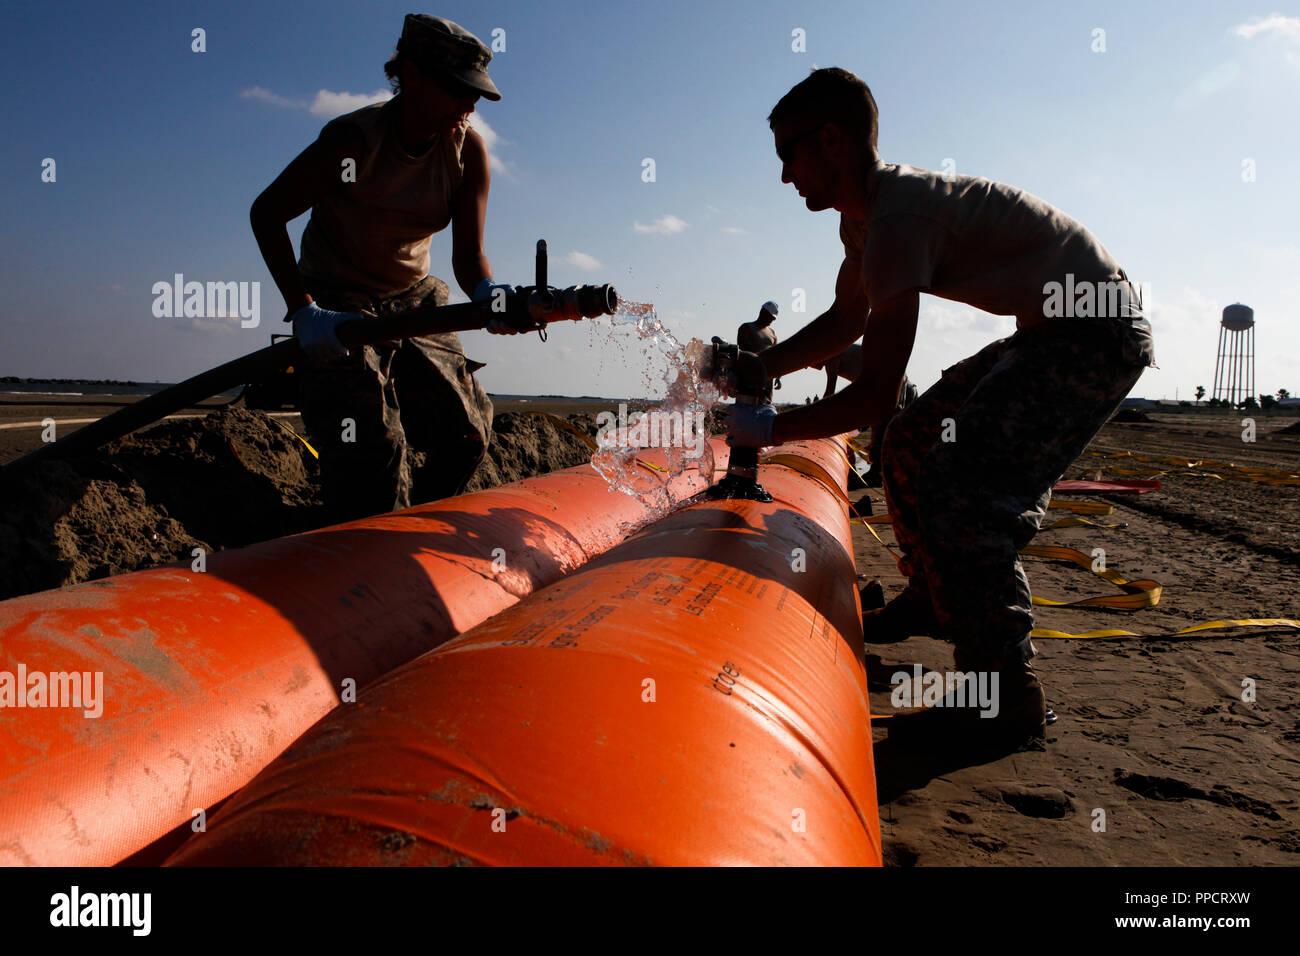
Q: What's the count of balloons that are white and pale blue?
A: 0